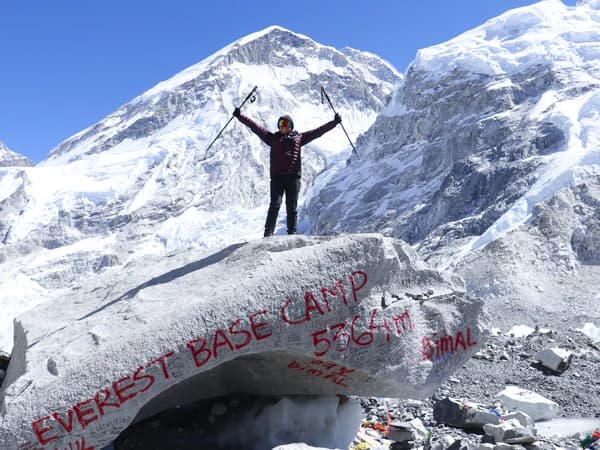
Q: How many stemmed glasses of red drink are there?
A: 0